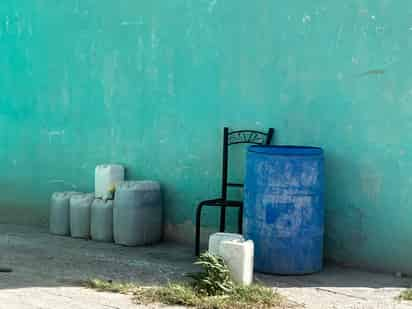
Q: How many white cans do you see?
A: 3